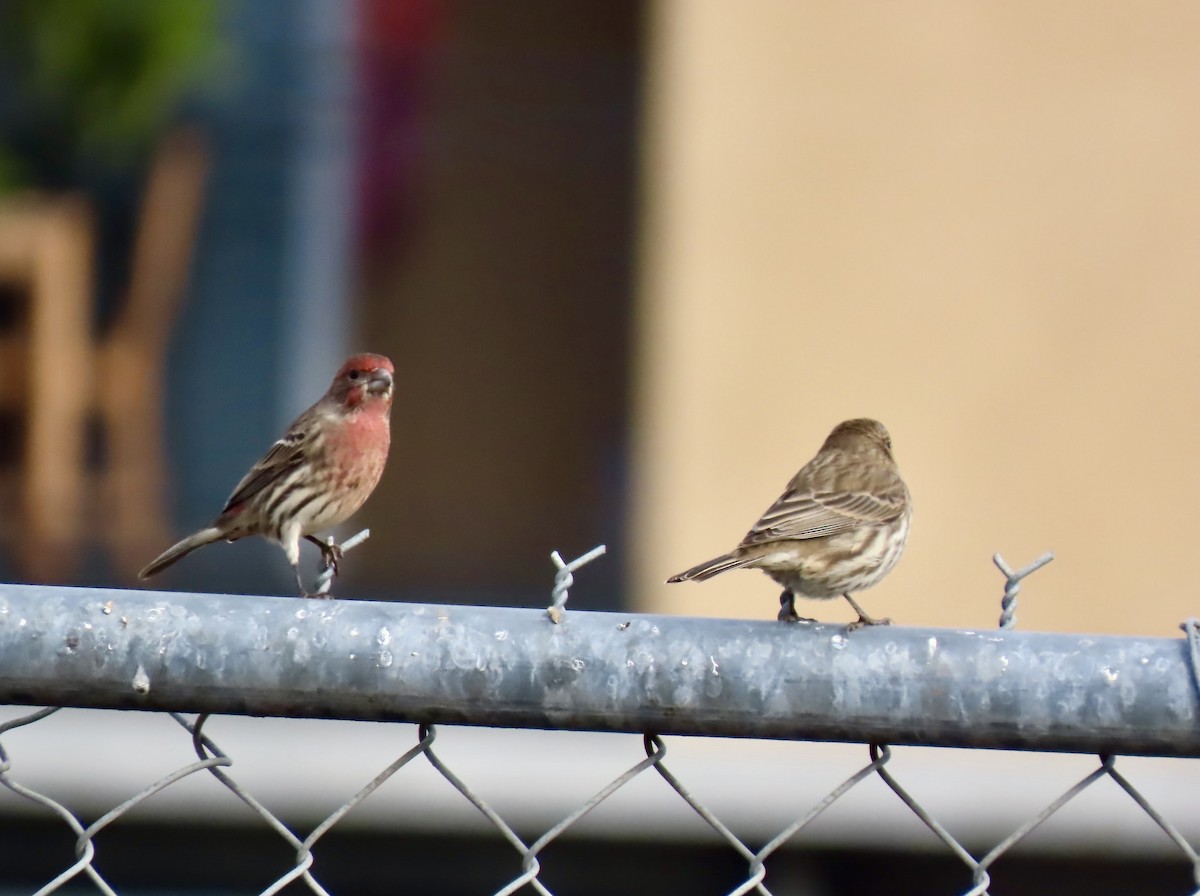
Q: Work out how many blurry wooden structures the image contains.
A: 2